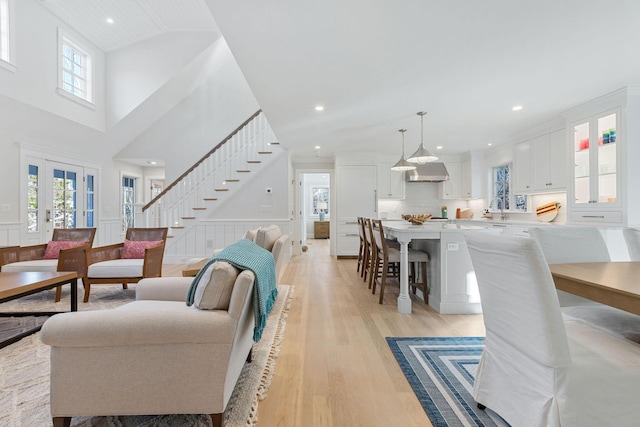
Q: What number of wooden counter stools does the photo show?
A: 3